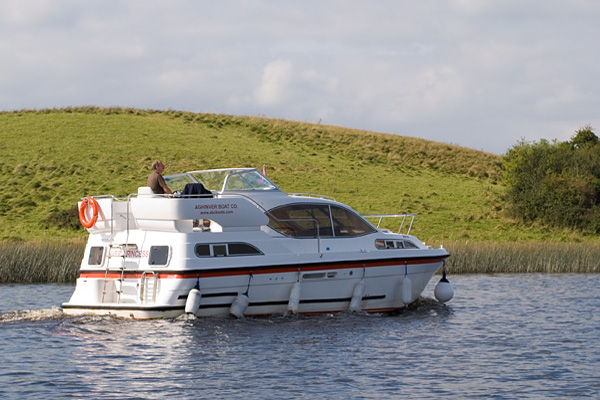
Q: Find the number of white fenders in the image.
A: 6